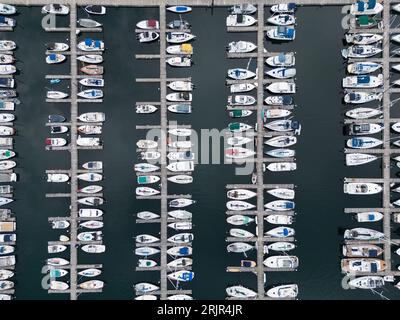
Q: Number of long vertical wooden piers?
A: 4